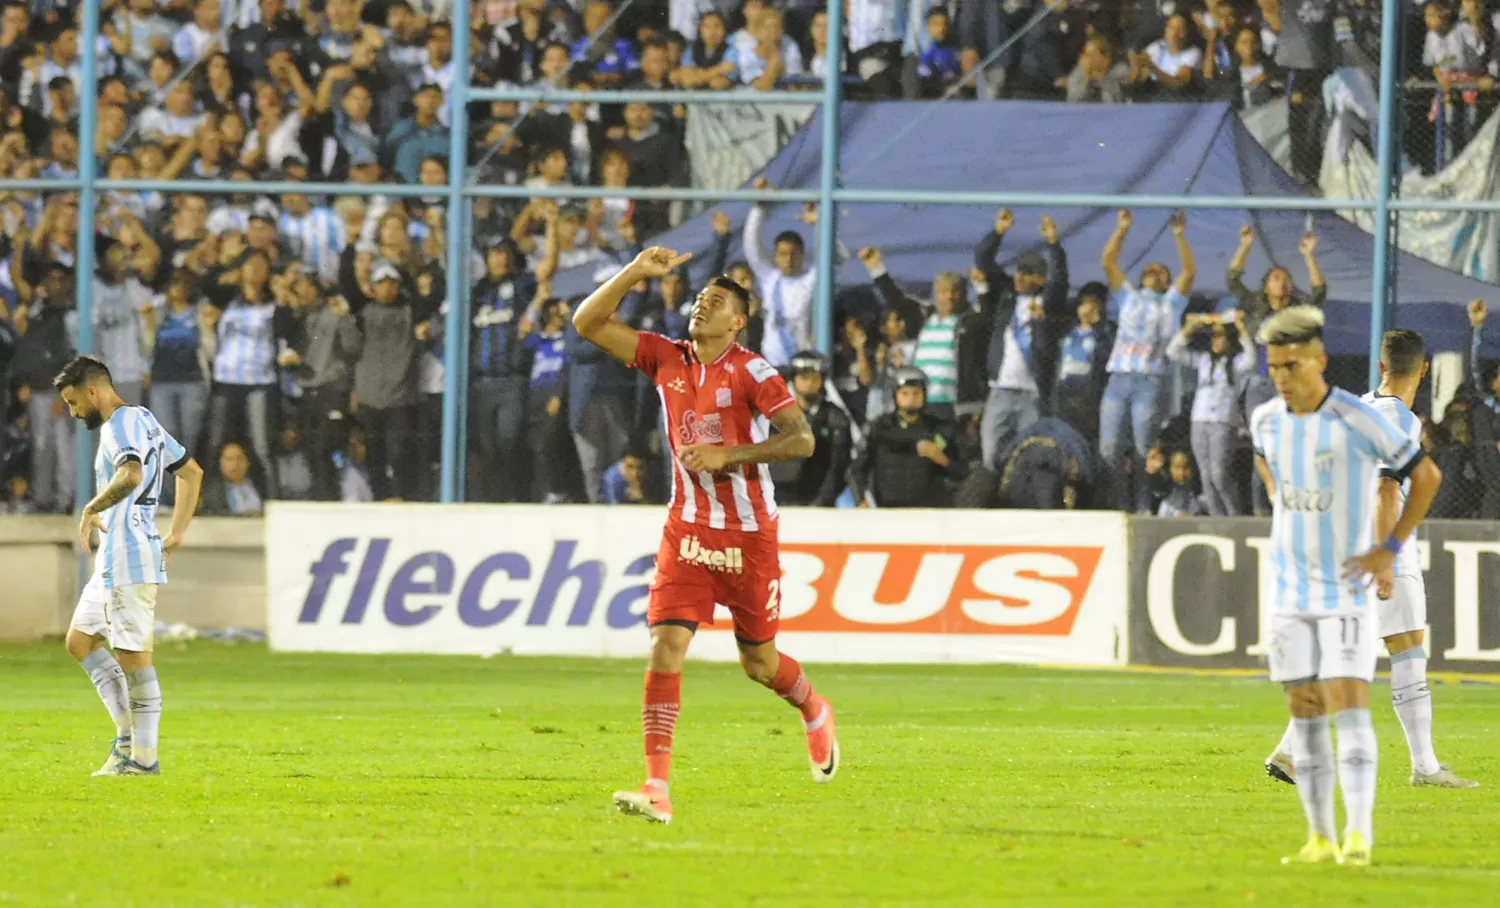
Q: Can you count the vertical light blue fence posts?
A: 4